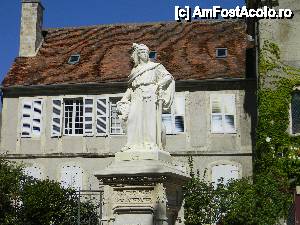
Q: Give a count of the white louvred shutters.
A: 9